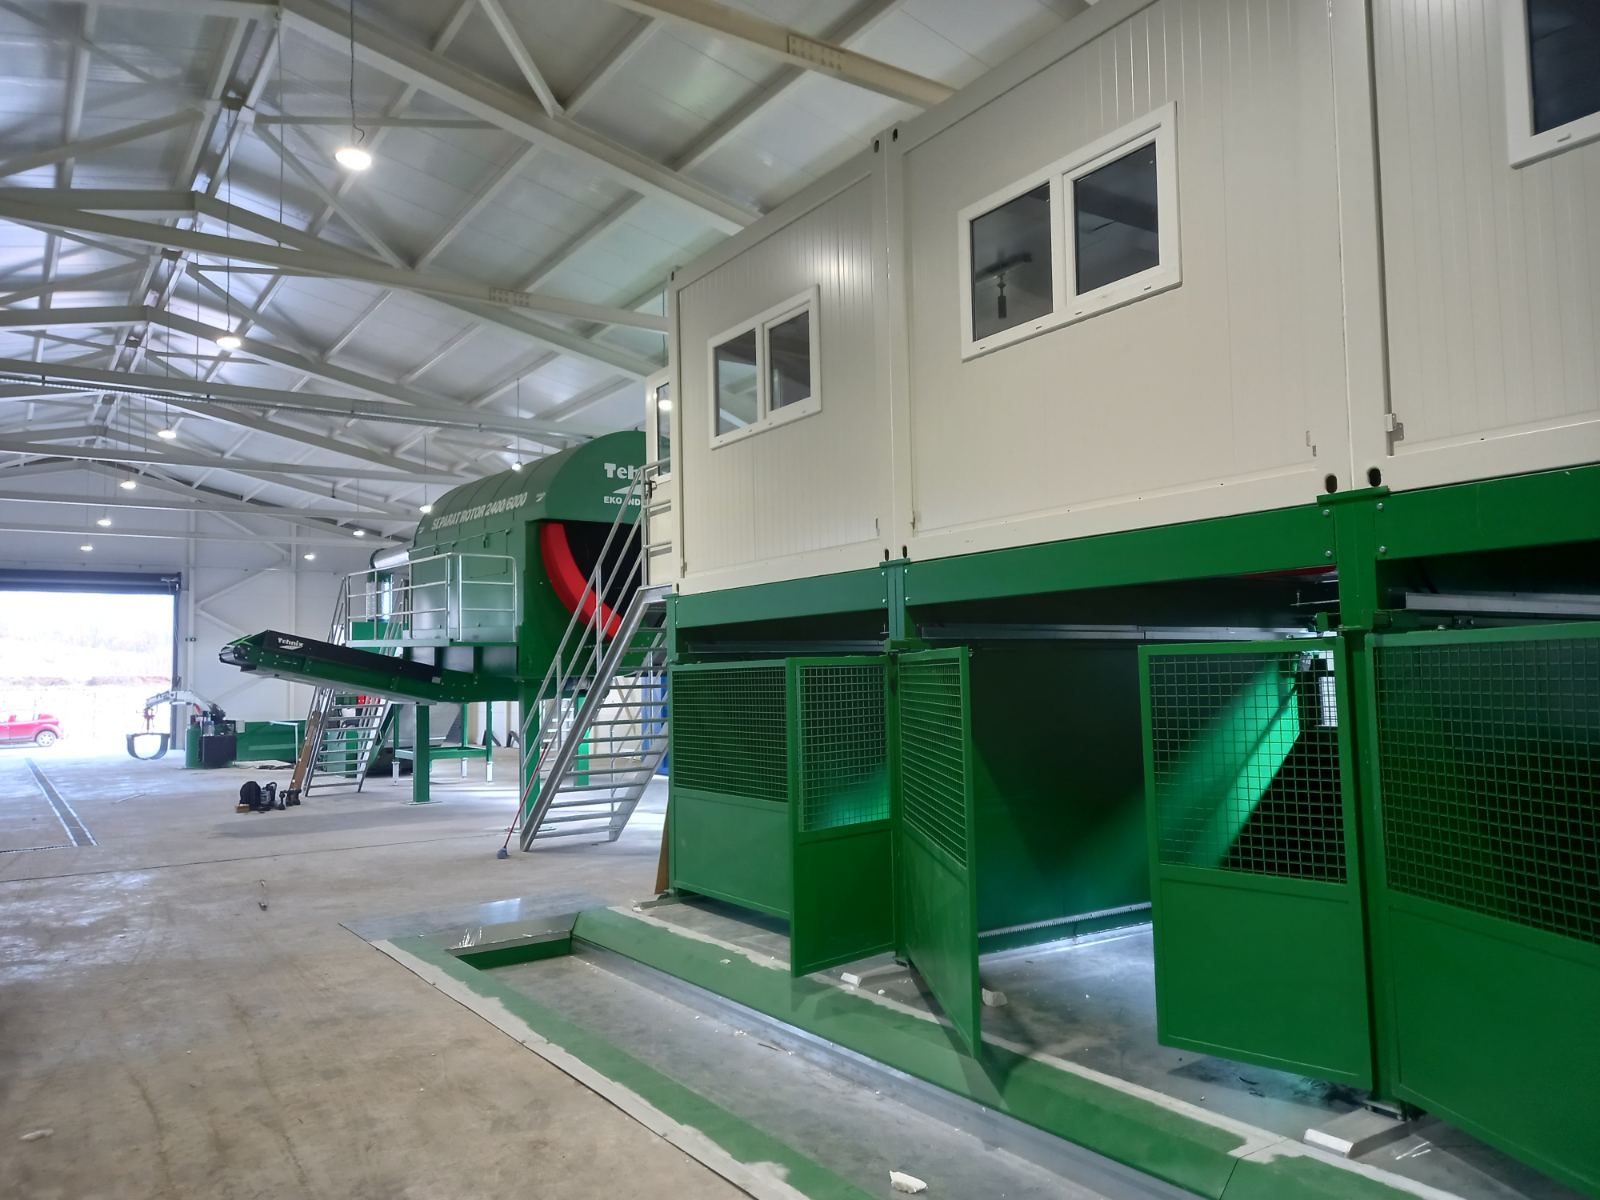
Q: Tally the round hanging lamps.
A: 11